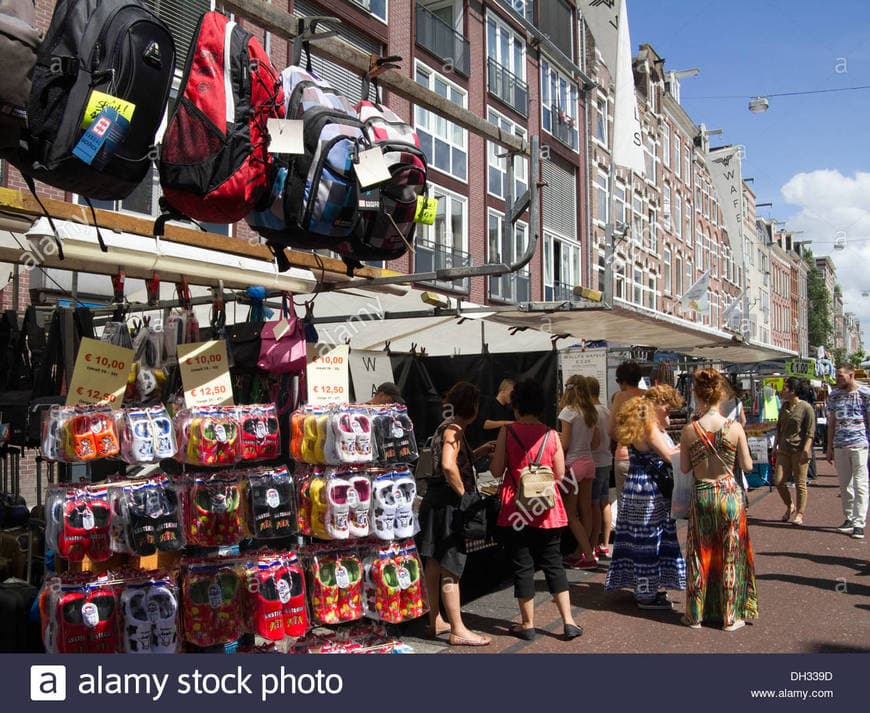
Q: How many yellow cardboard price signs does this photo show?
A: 3